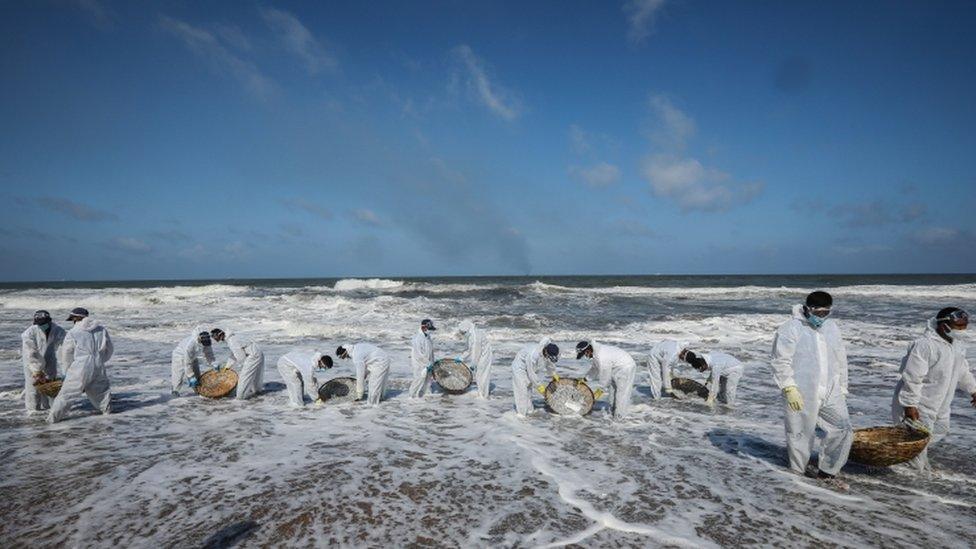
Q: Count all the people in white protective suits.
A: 14